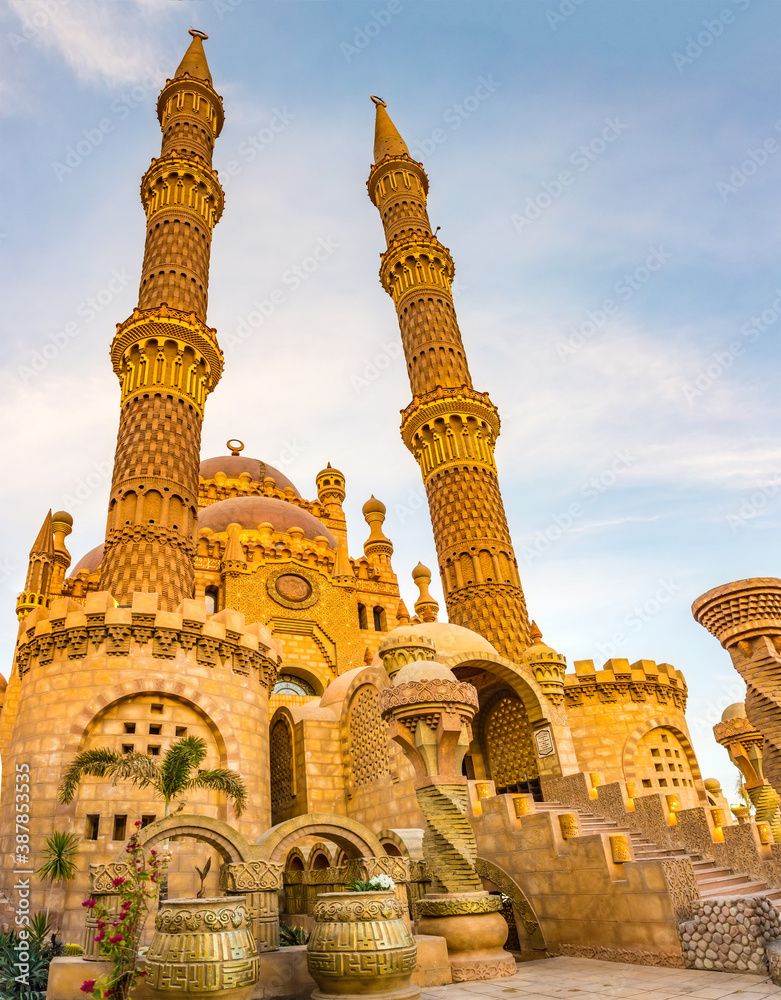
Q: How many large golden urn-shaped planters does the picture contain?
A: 2